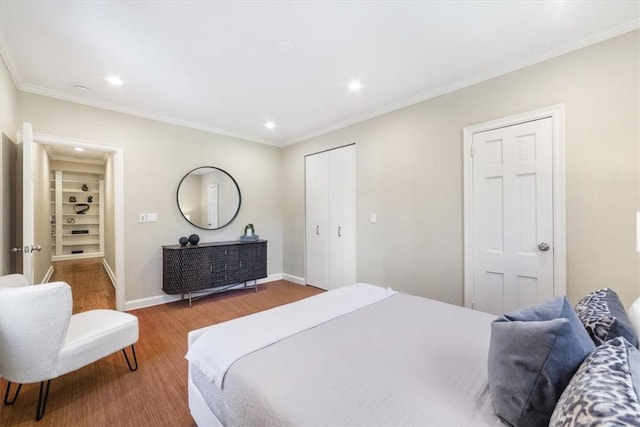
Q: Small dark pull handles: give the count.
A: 2